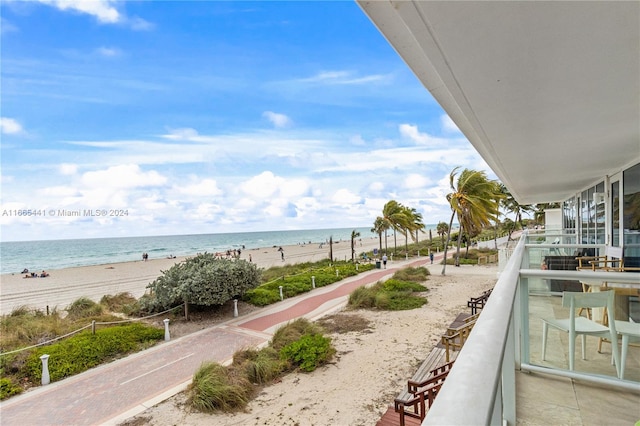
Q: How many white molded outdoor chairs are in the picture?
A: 2